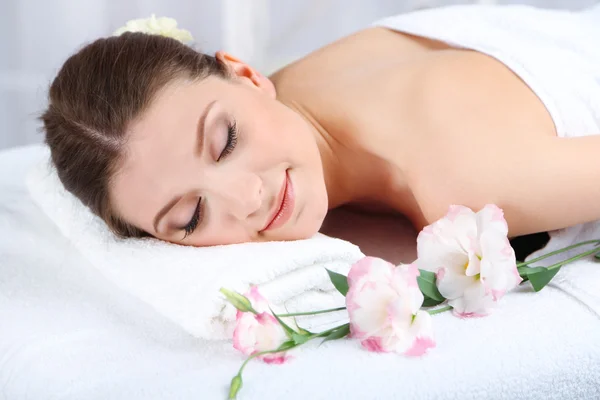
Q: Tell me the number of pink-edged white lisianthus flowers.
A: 3